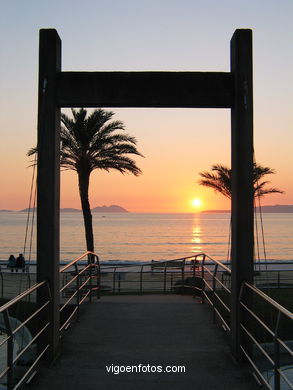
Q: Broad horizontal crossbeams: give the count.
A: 1